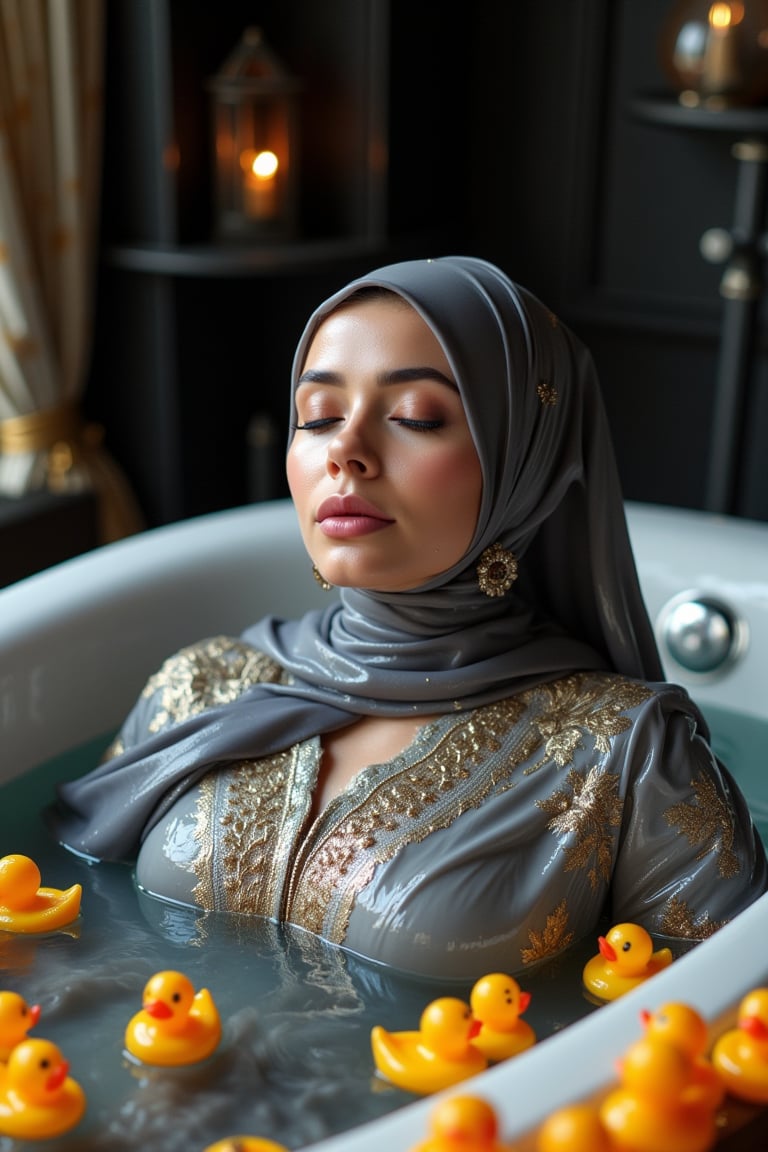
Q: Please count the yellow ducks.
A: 13